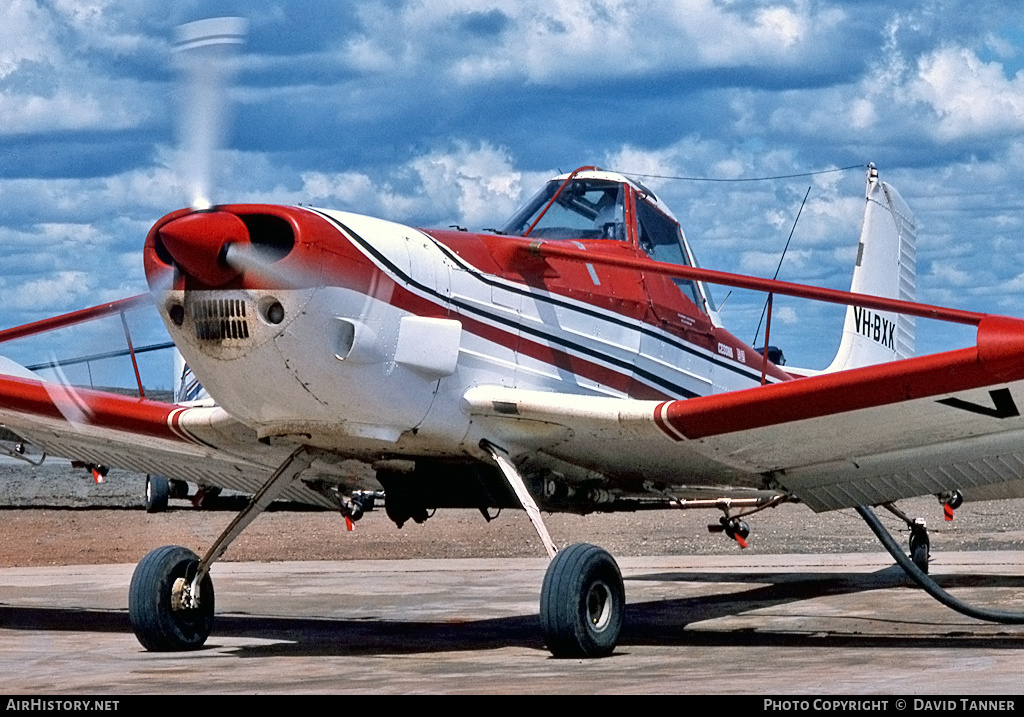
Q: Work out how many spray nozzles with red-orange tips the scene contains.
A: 4